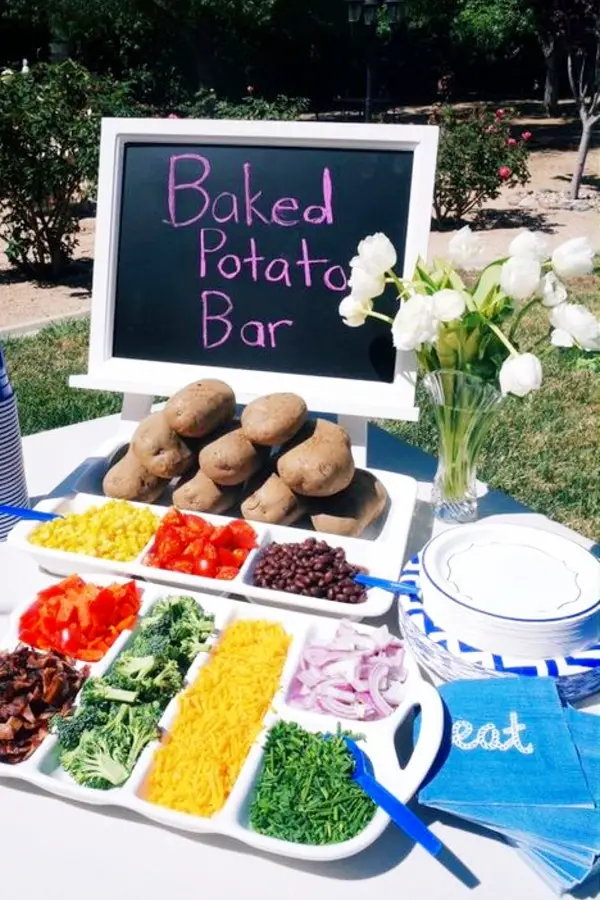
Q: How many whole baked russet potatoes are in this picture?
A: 9